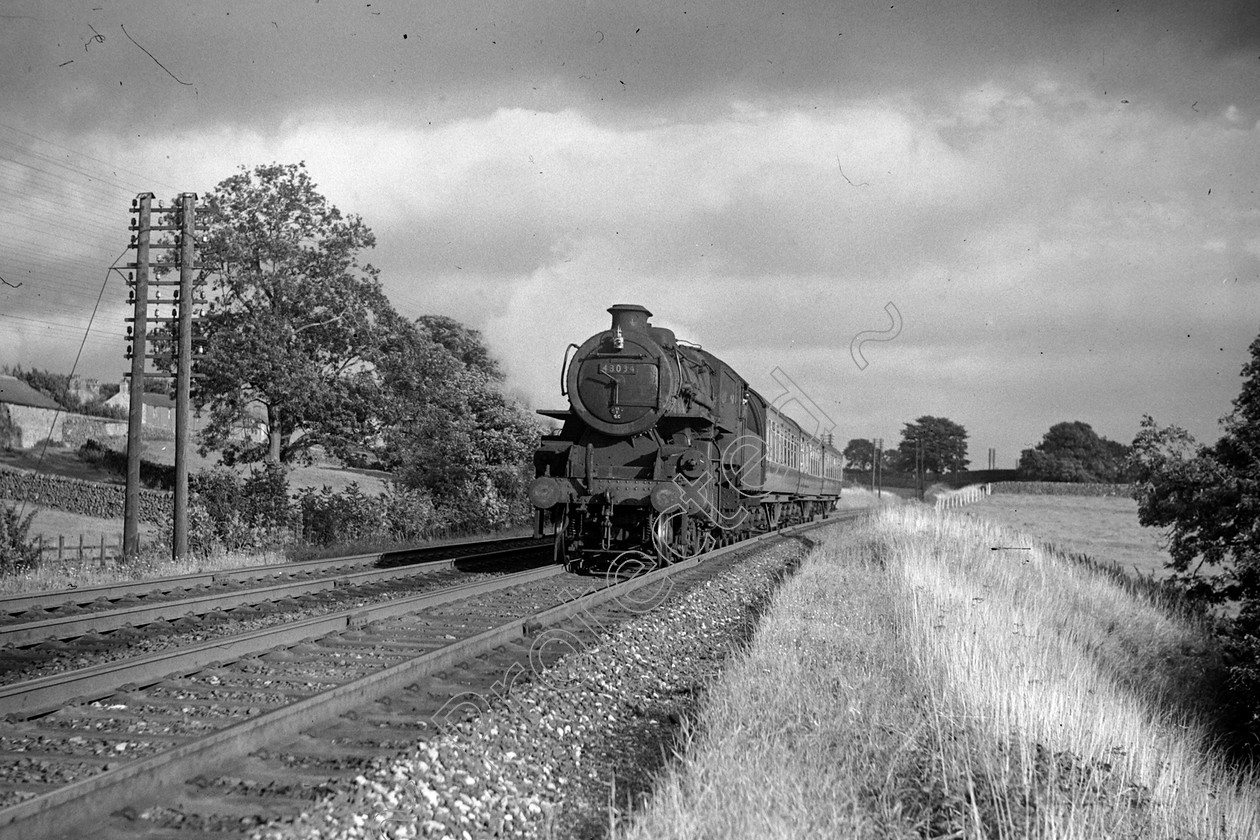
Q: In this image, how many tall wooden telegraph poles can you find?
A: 2